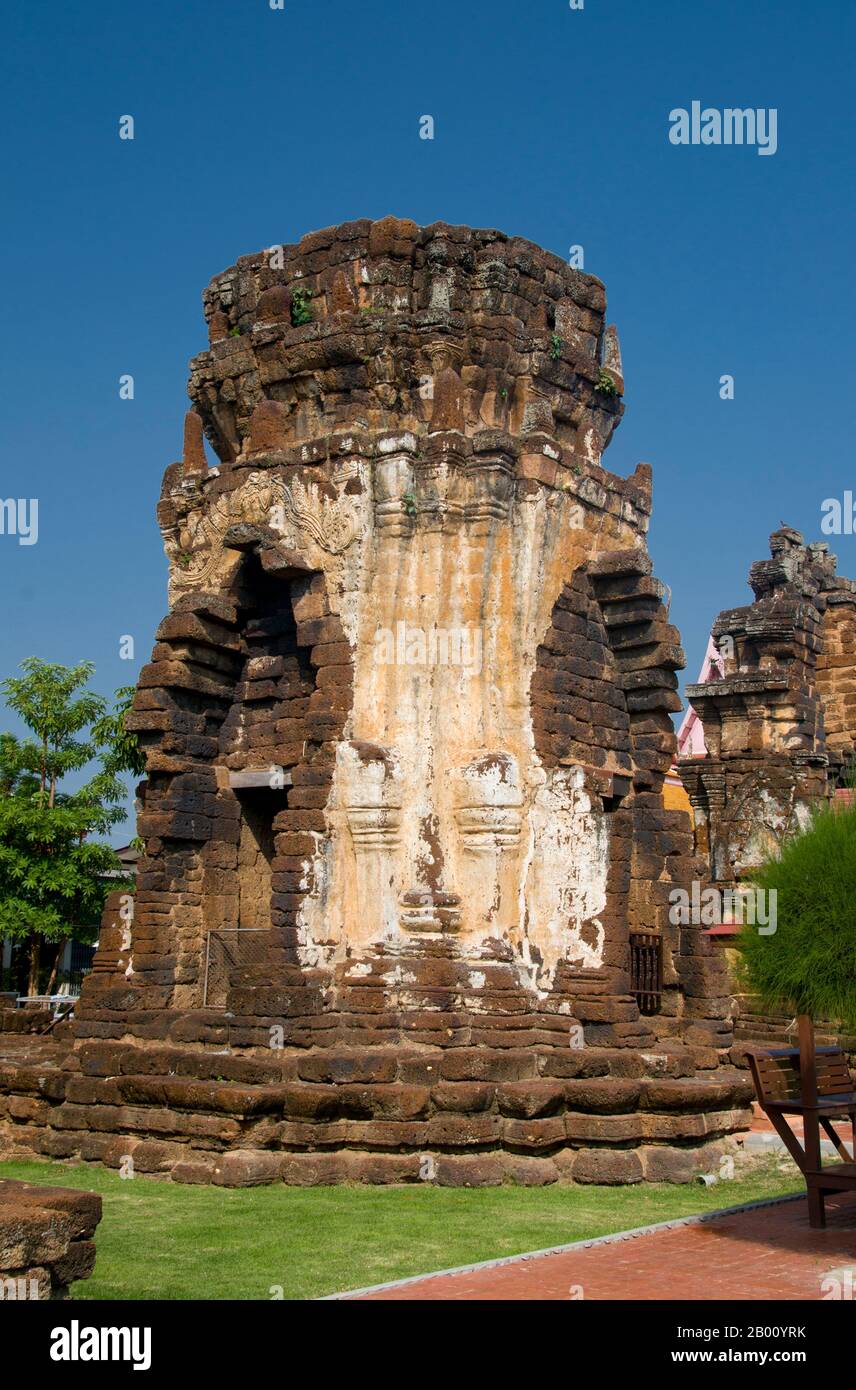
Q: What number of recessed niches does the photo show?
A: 2